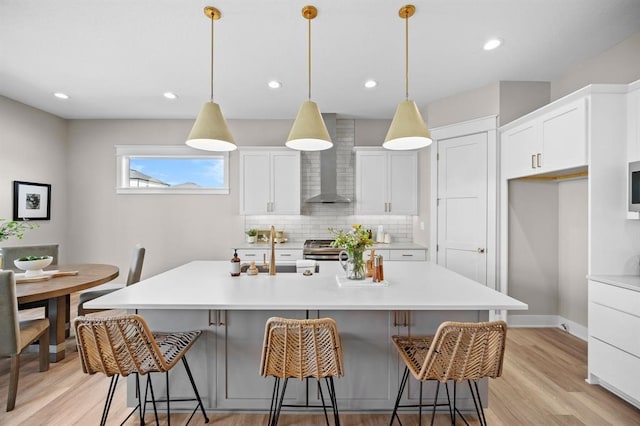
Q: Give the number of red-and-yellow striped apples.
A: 0